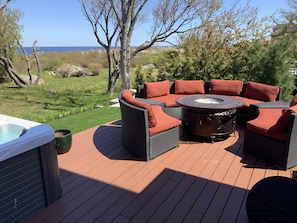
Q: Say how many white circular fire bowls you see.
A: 1